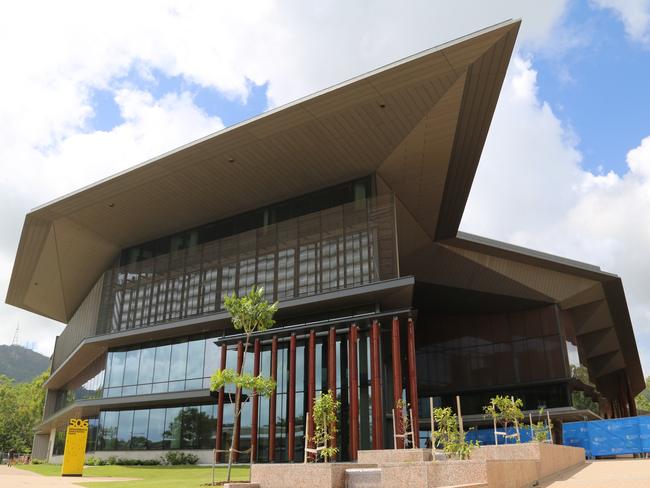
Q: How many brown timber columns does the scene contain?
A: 11